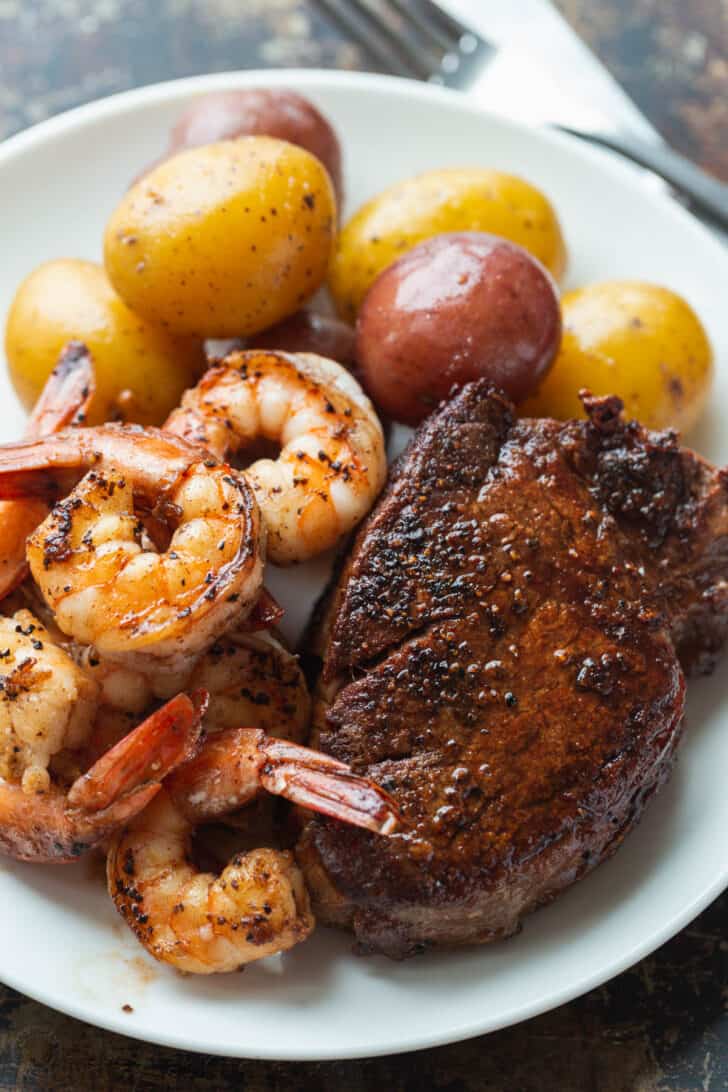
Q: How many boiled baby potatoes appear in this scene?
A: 7